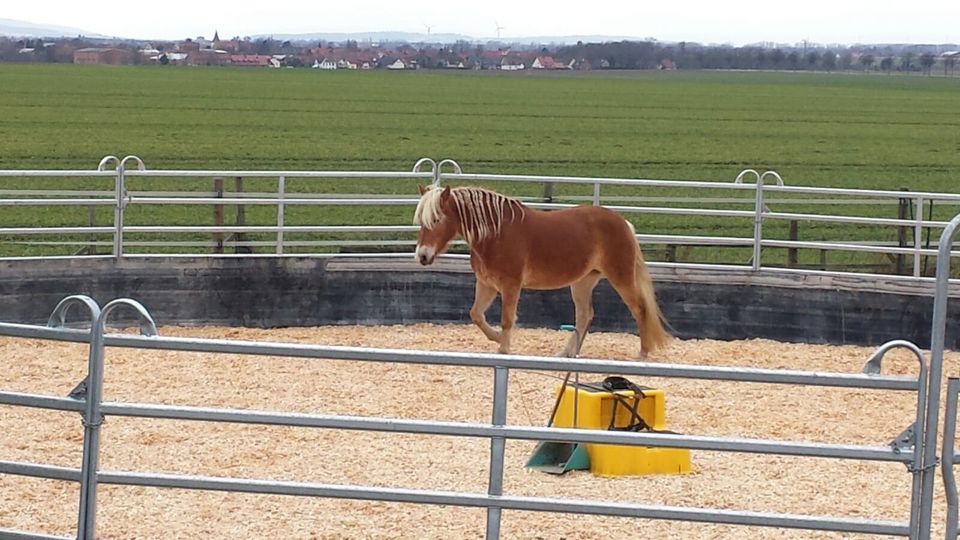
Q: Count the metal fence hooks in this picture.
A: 9